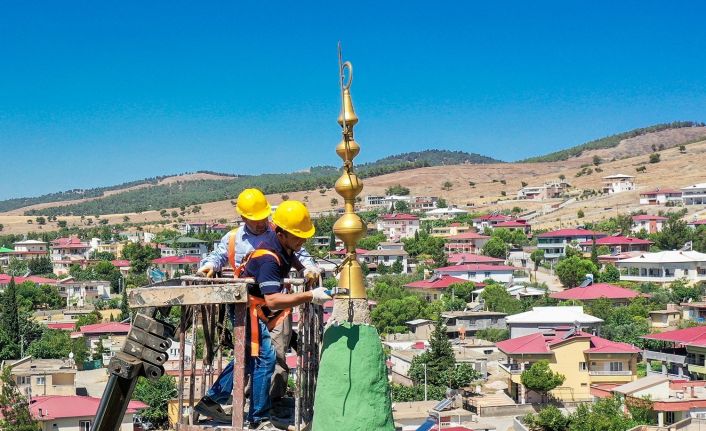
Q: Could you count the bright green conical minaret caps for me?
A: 1